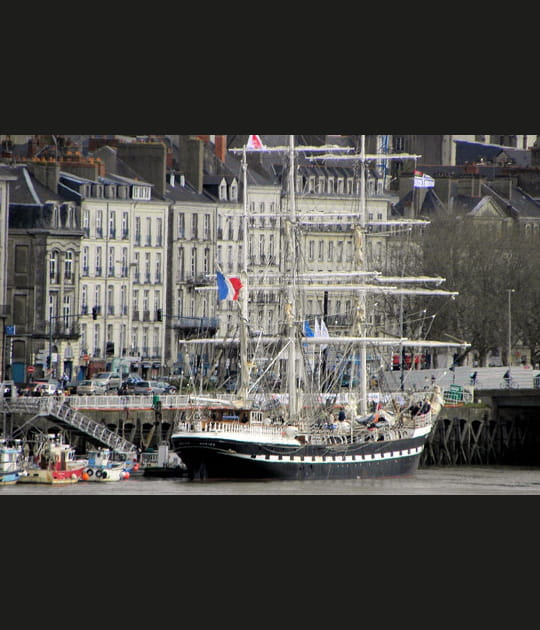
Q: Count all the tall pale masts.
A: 3